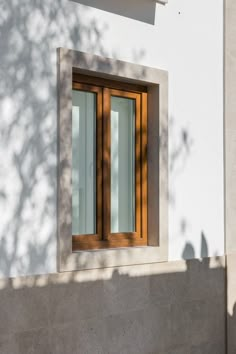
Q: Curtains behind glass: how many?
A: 2